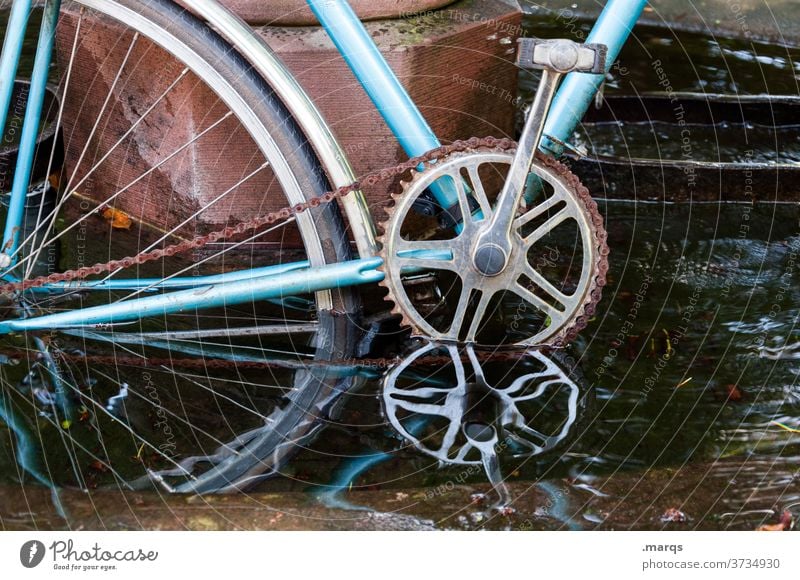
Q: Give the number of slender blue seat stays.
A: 2